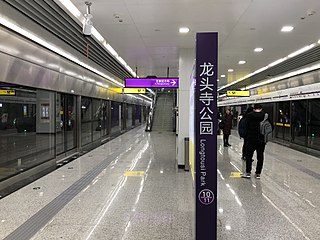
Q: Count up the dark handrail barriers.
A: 2